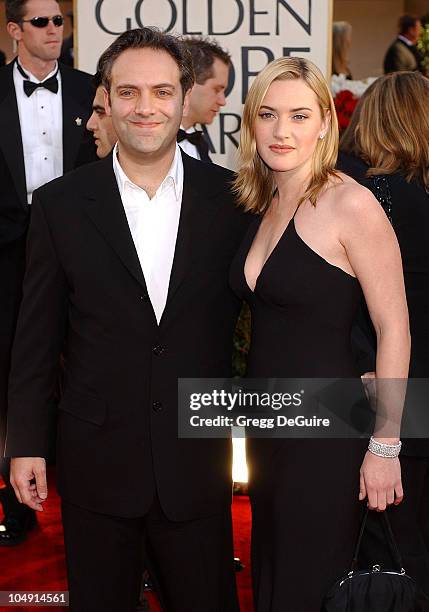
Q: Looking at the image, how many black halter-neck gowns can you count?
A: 1